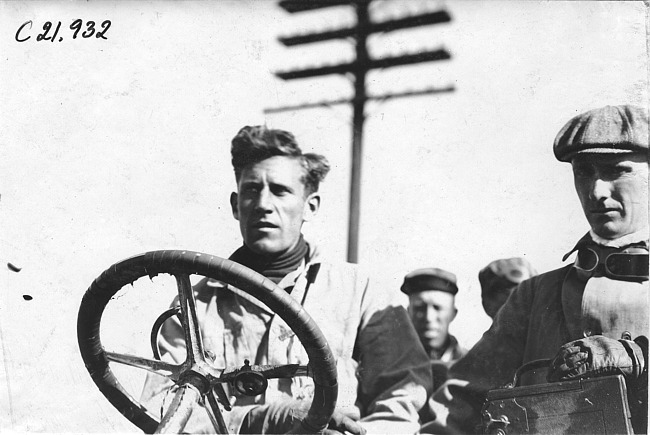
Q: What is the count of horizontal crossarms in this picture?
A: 4